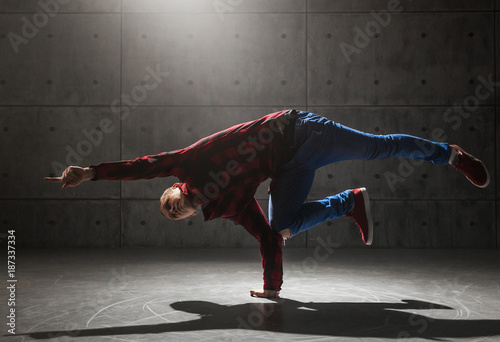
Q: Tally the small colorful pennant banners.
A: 0